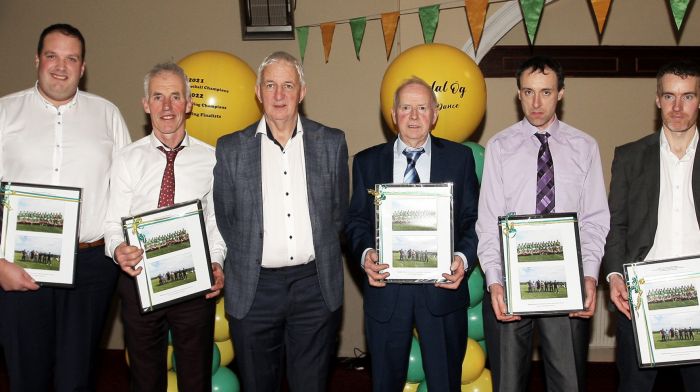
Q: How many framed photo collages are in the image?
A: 5